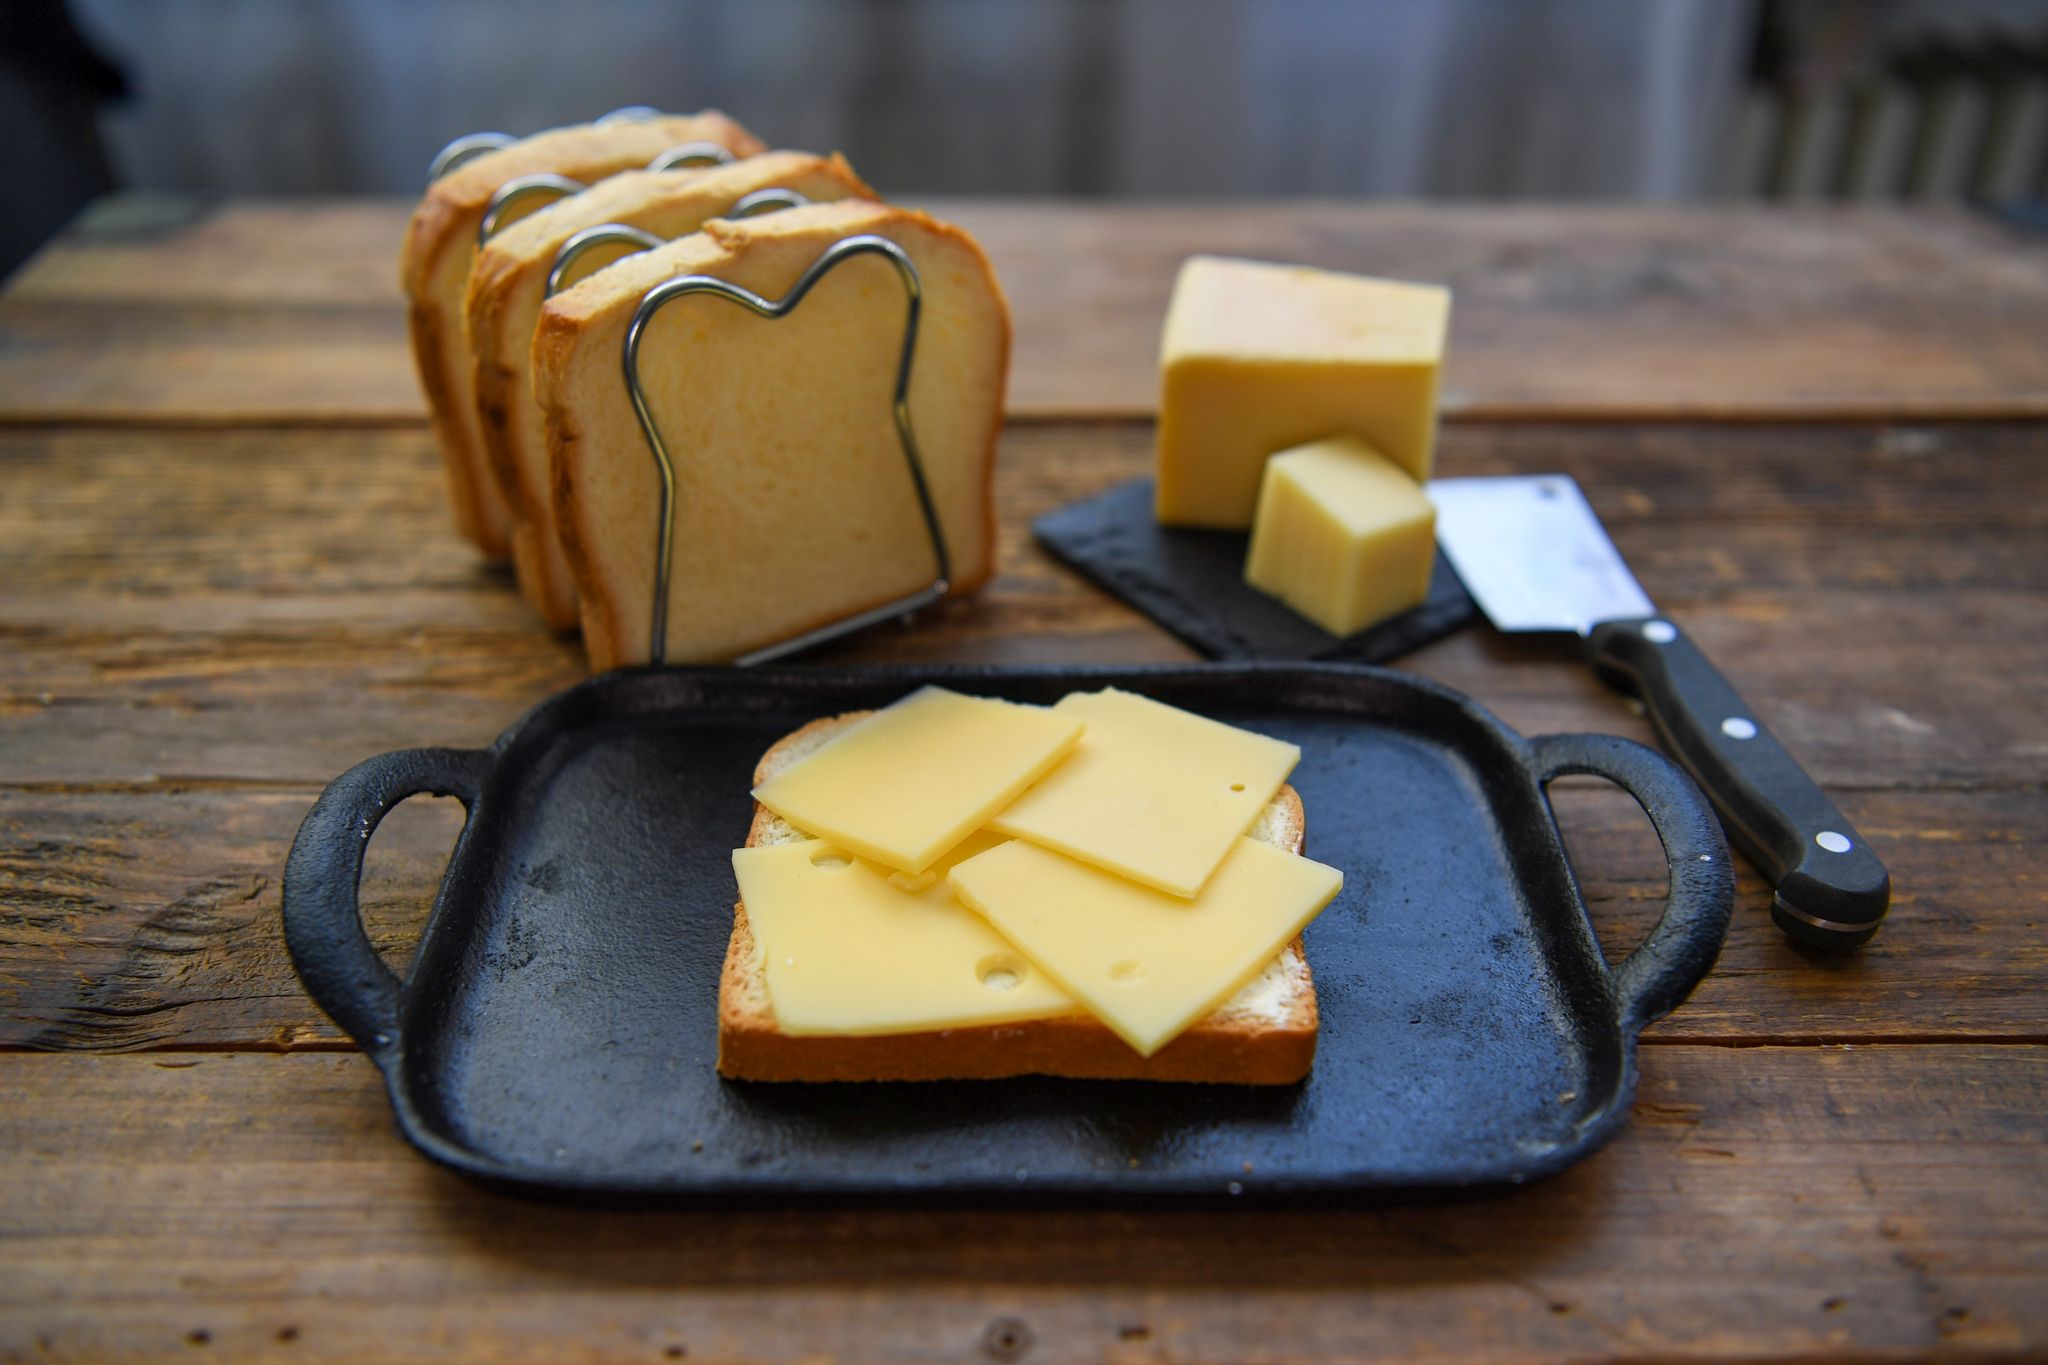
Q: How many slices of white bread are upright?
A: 3